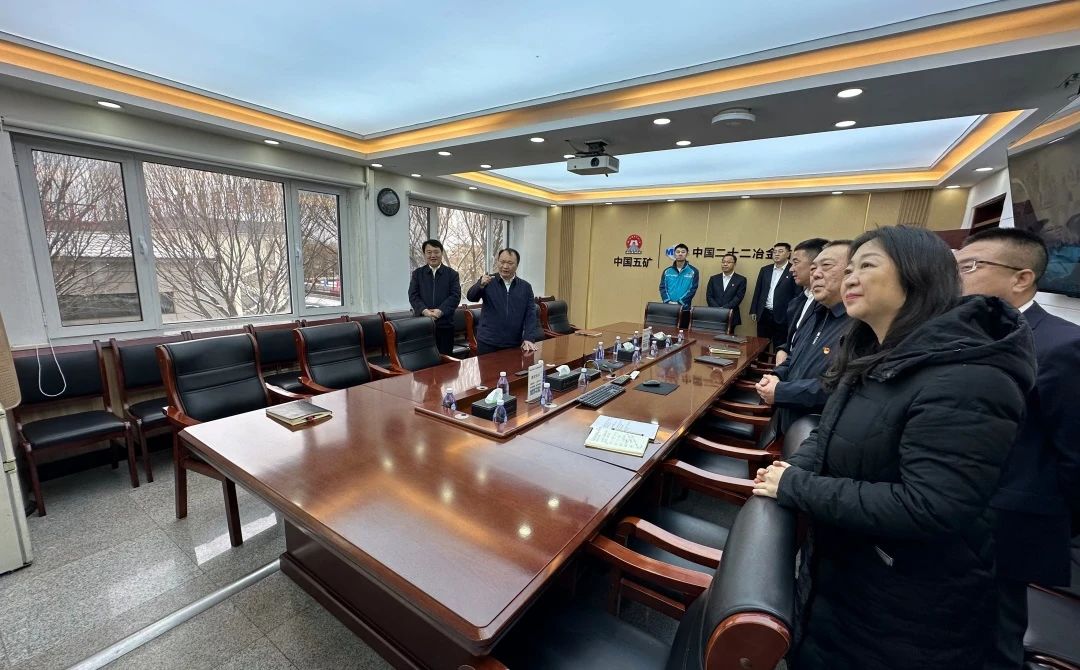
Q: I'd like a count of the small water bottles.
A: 14